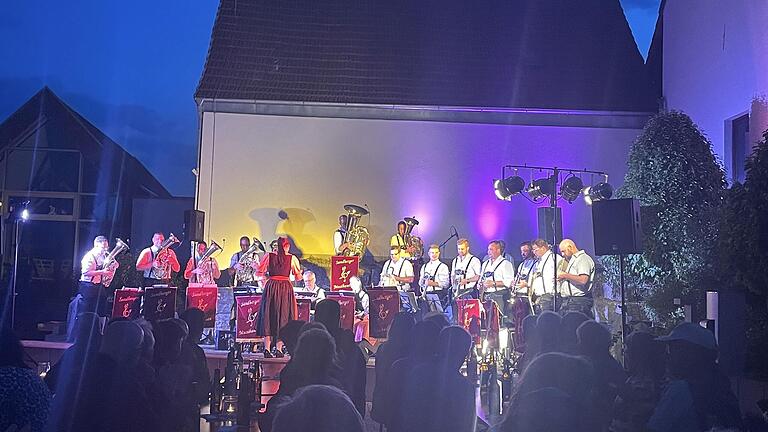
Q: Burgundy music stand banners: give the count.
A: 11